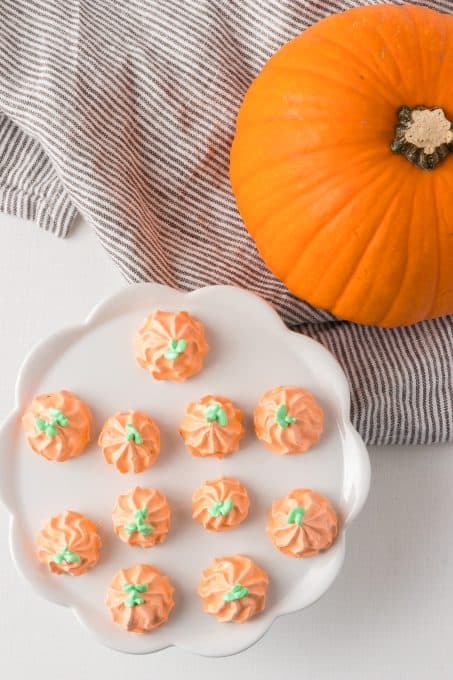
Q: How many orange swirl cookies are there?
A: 11